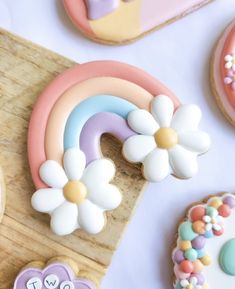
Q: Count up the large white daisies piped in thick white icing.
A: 2